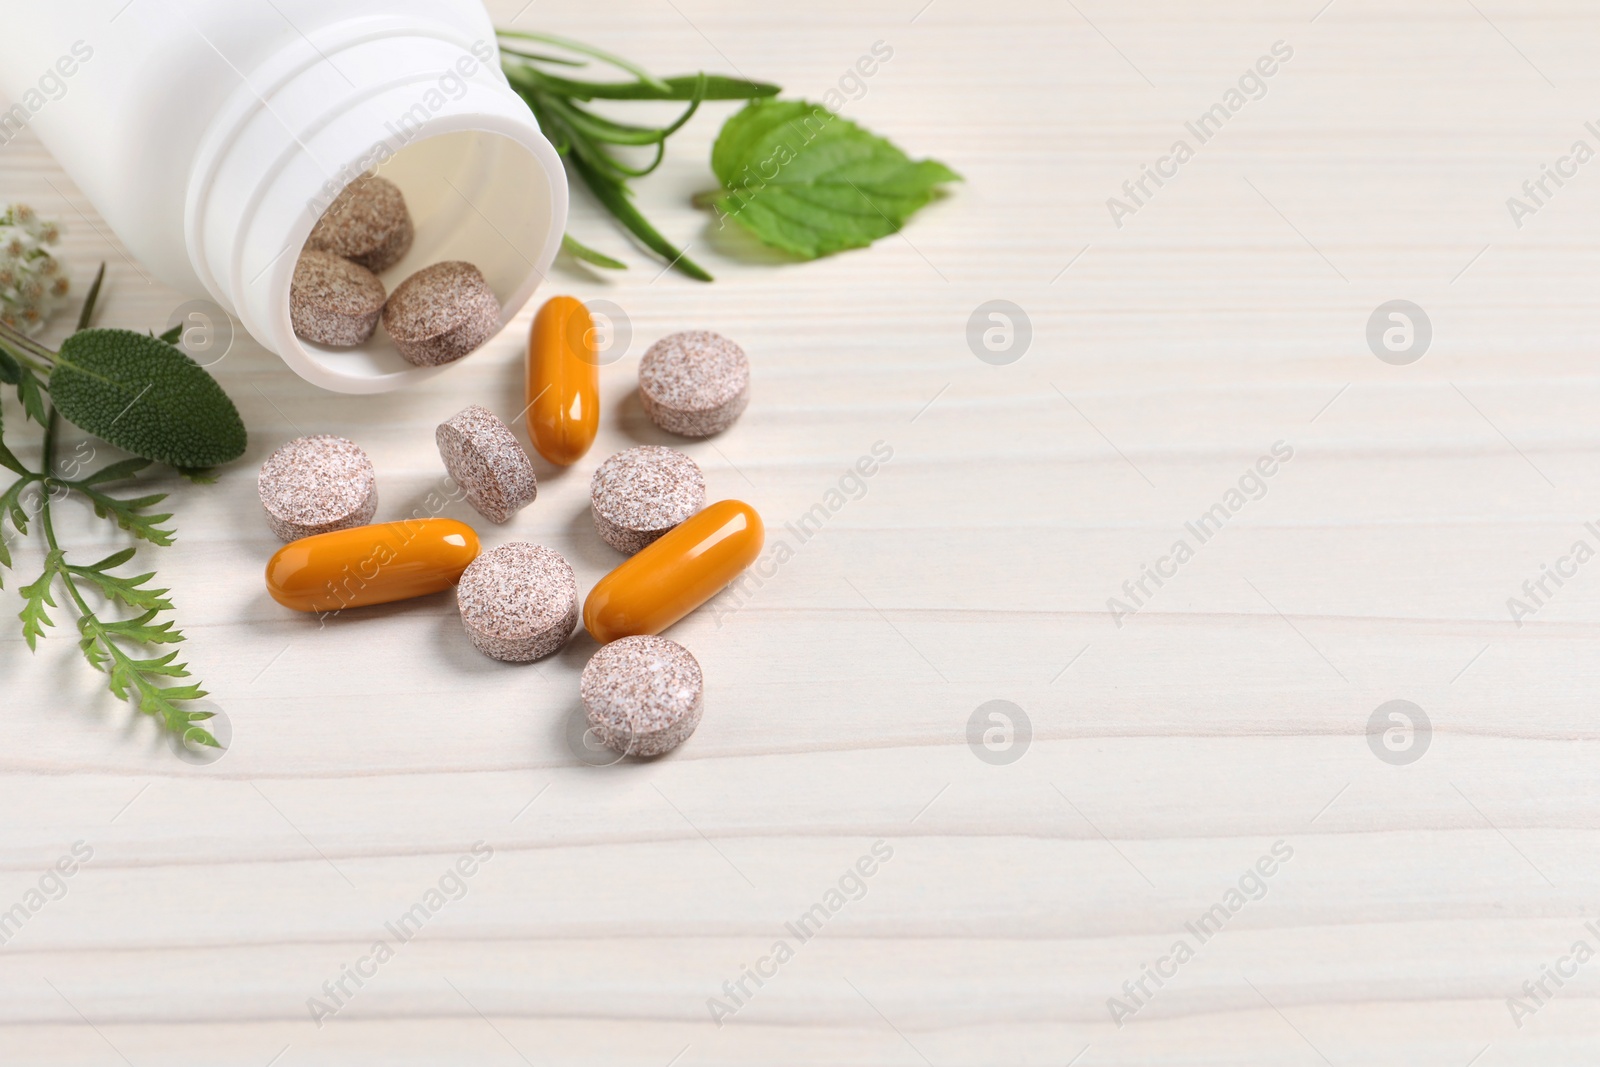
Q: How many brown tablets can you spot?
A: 9